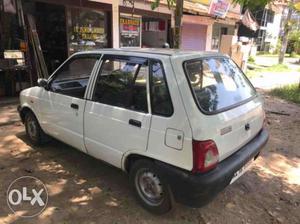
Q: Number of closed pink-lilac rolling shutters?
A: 1